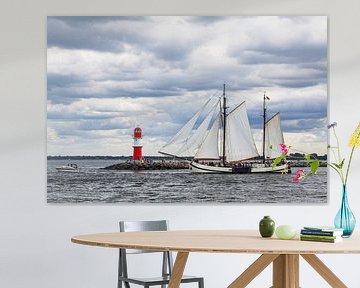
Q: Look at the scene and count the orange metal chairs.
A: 0